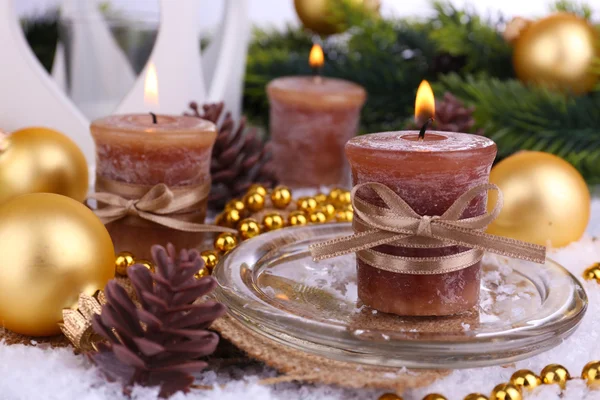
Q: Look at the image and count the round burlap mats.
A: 1